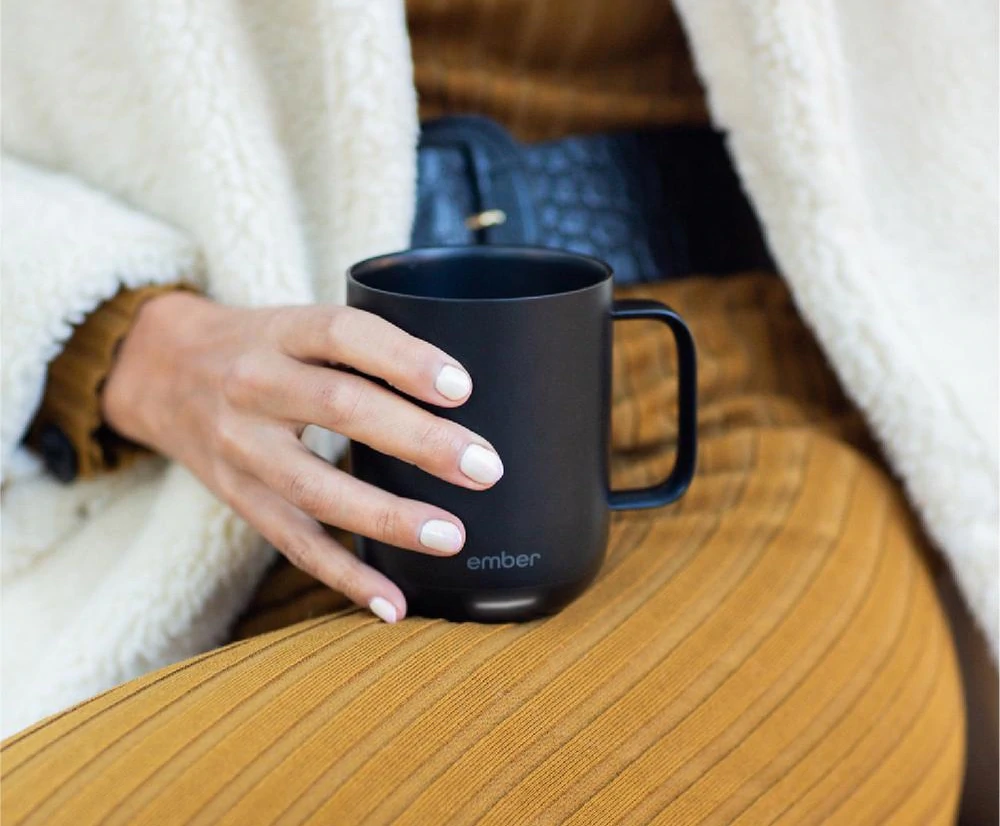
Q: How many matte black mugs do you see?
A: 1